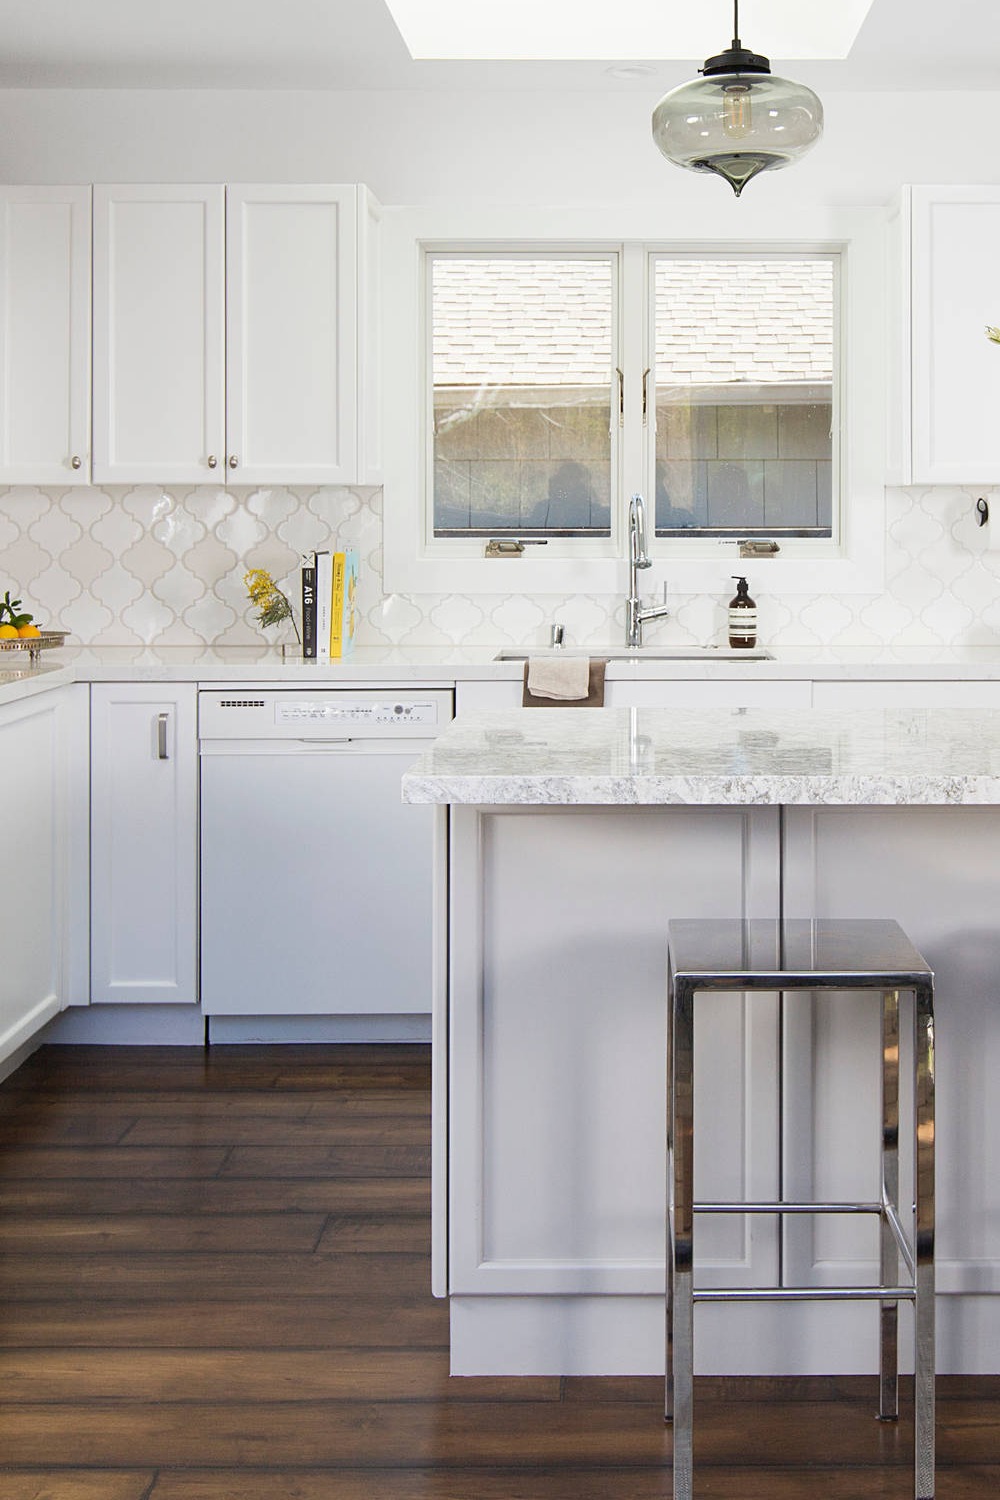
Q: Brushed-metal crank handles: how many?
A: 2